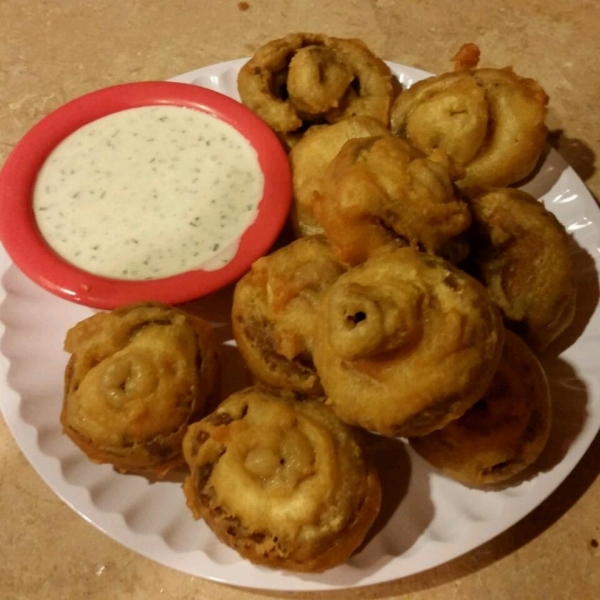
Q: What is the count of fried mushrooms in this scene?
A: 10